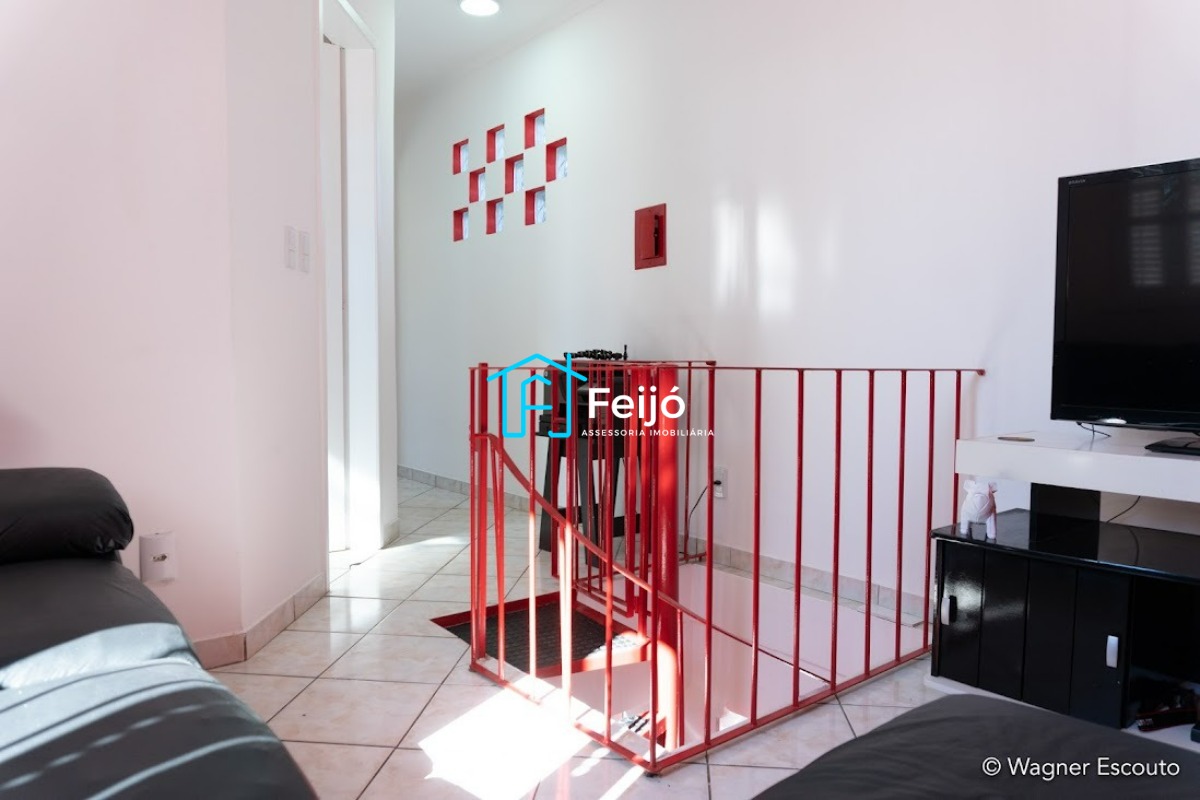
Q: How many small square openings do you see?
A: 9